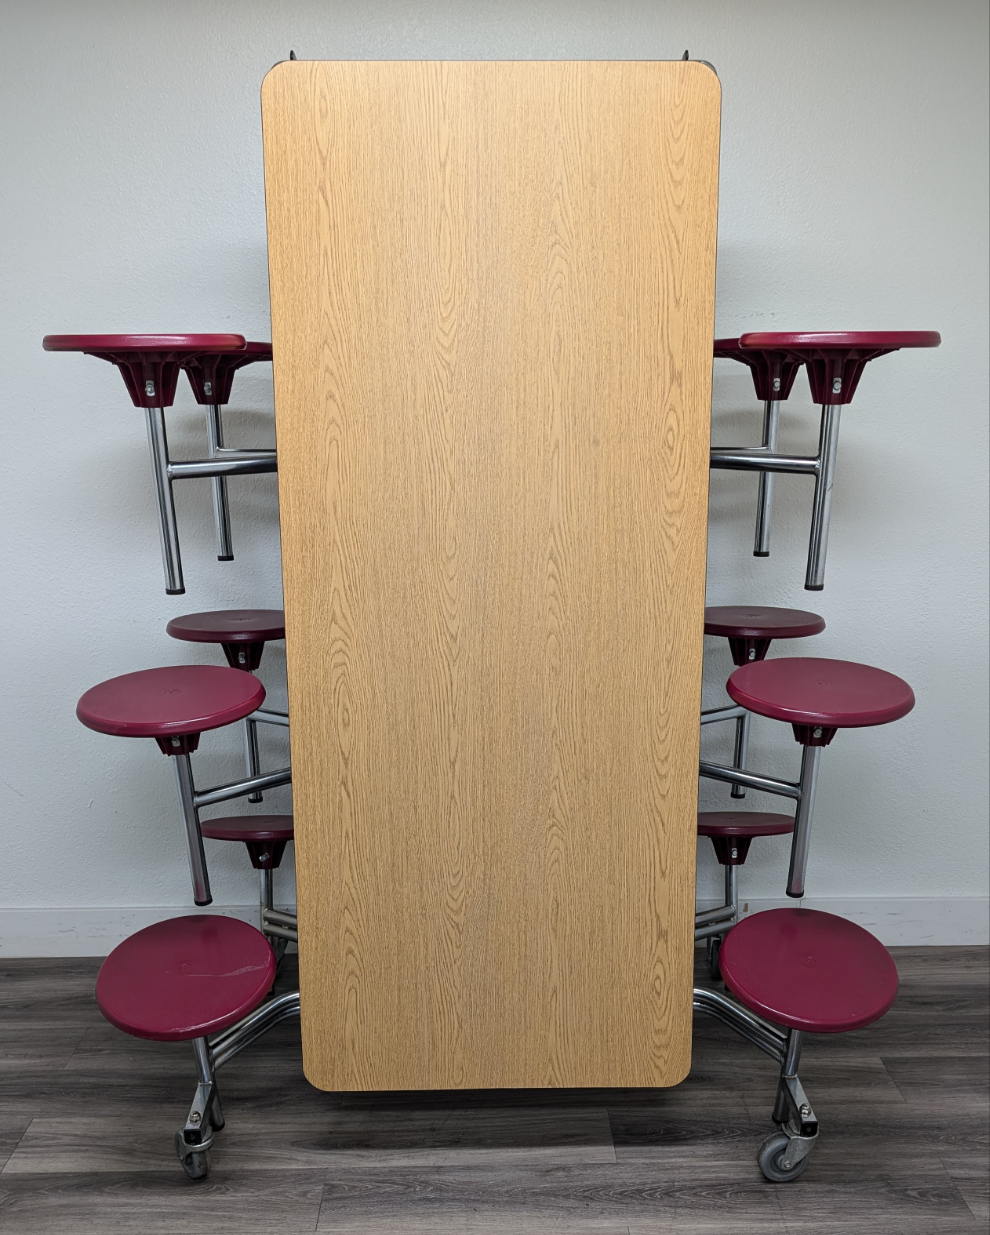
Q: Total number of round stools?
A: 12